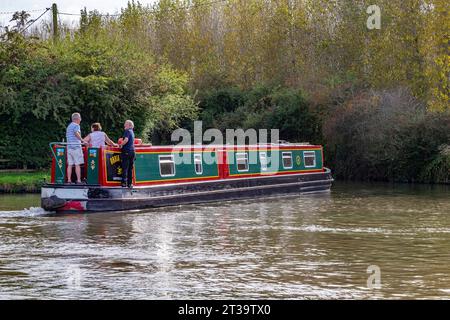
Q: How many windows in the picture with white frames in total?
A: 6